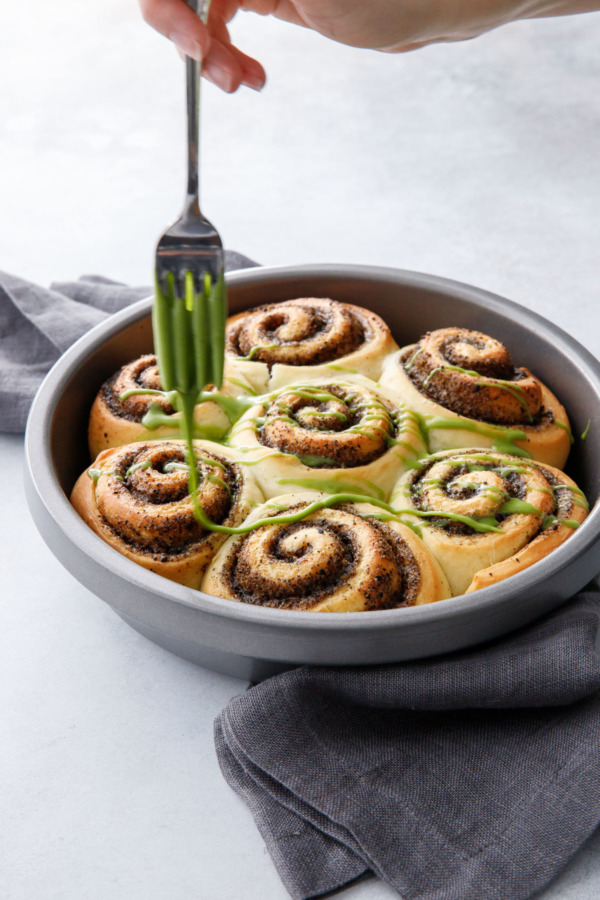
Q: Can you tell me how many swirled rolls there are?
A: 7